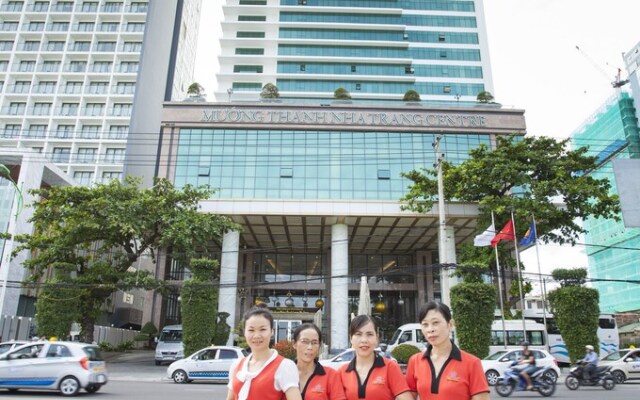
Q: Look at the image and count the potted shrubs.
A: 5